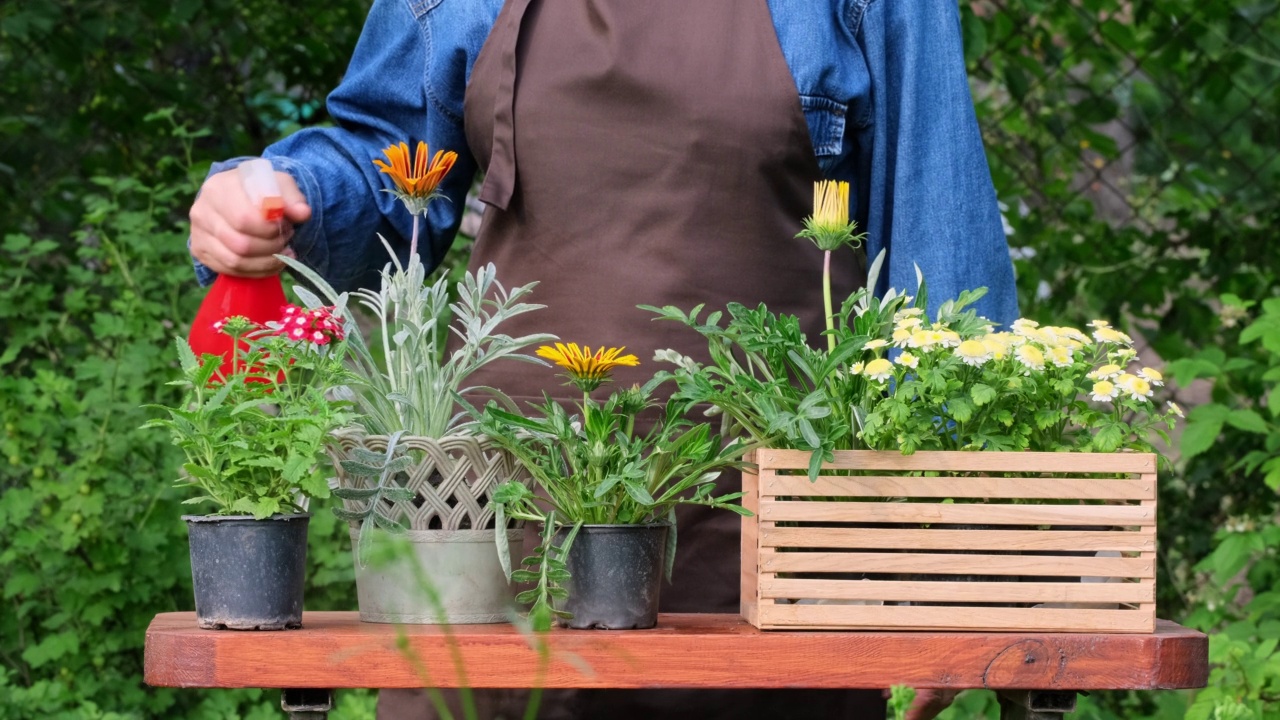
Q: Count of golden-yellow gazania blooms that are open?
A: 1